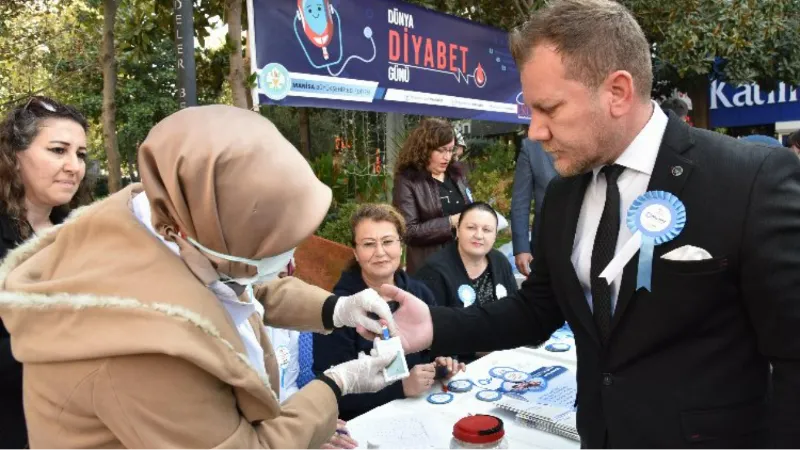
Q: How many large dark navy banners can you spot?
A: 1